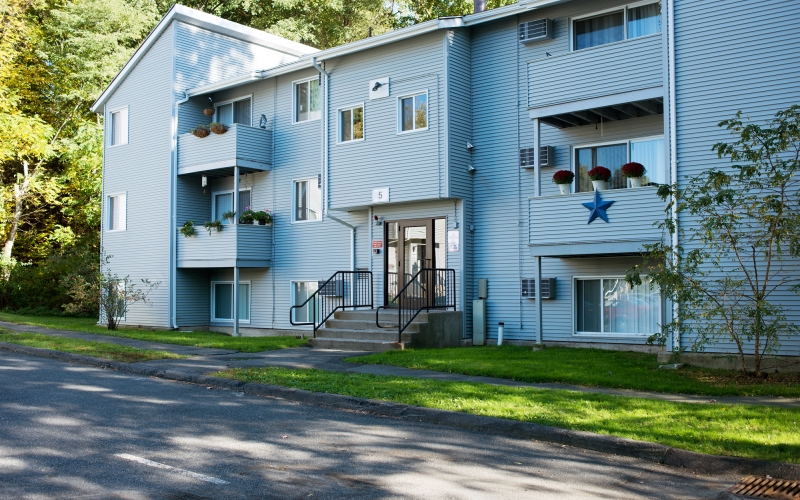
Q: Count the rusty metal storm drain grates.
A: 1